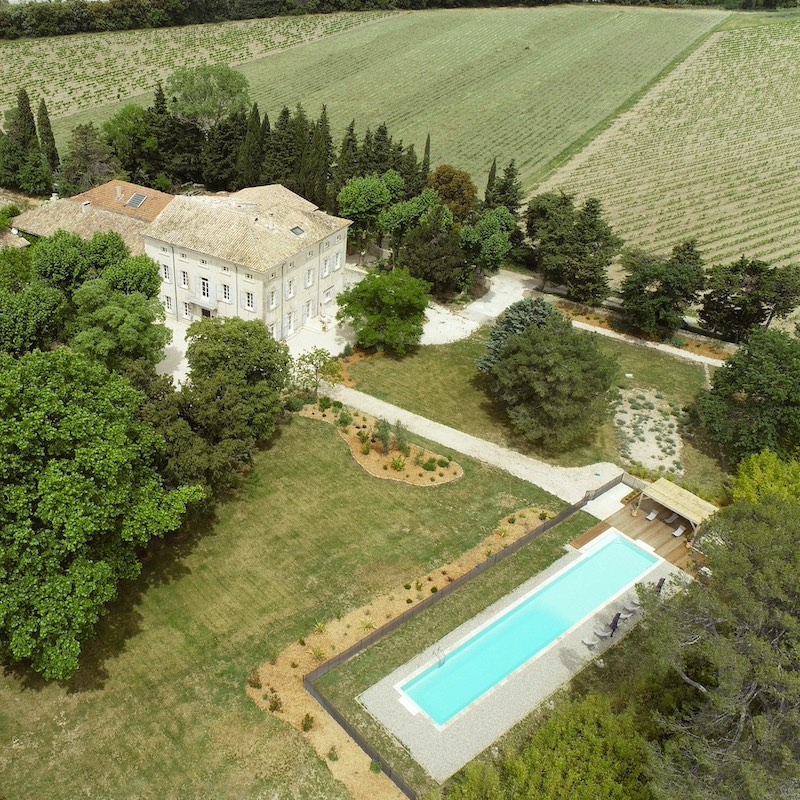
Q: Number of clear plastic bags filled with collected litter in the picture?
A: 0